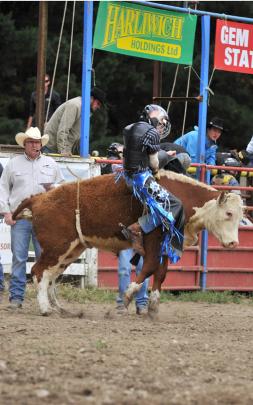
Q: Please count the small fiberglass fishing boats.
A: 0